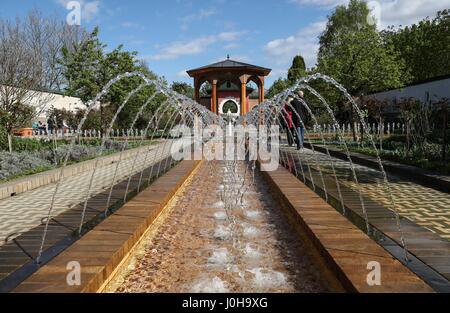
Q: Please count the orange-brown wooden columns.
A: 4